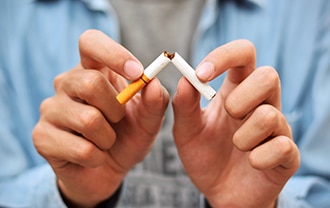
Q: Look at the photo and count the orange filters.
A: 1